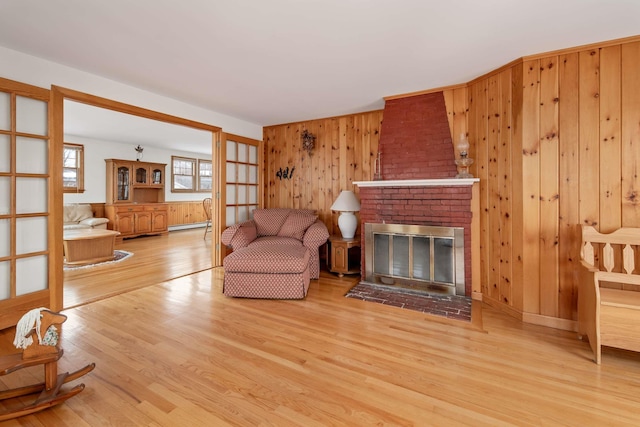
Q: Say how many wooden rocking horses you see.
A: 1